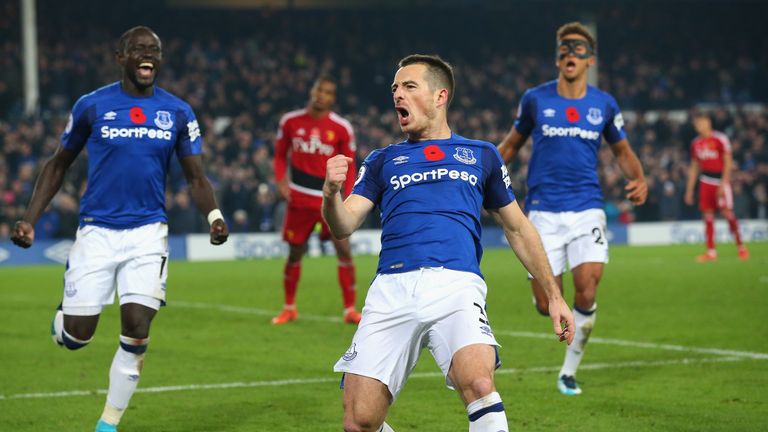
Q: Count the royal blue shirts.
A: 3